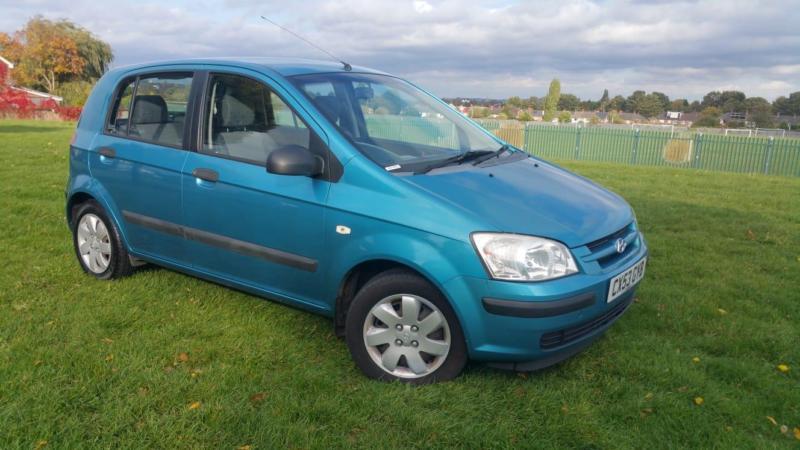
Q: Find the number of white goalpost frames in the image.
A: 3